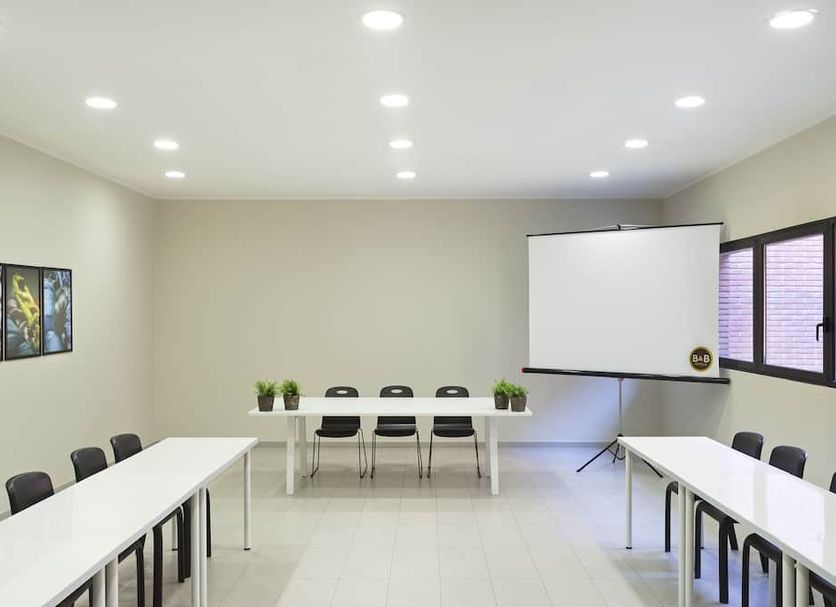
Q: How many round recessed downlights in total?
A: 11